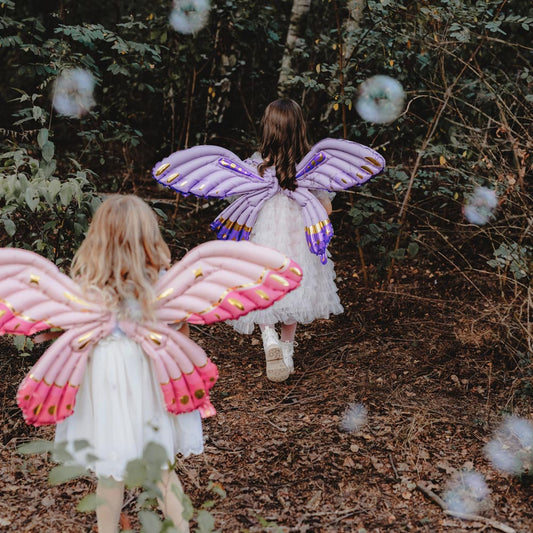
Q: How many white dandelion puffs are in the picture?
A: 7